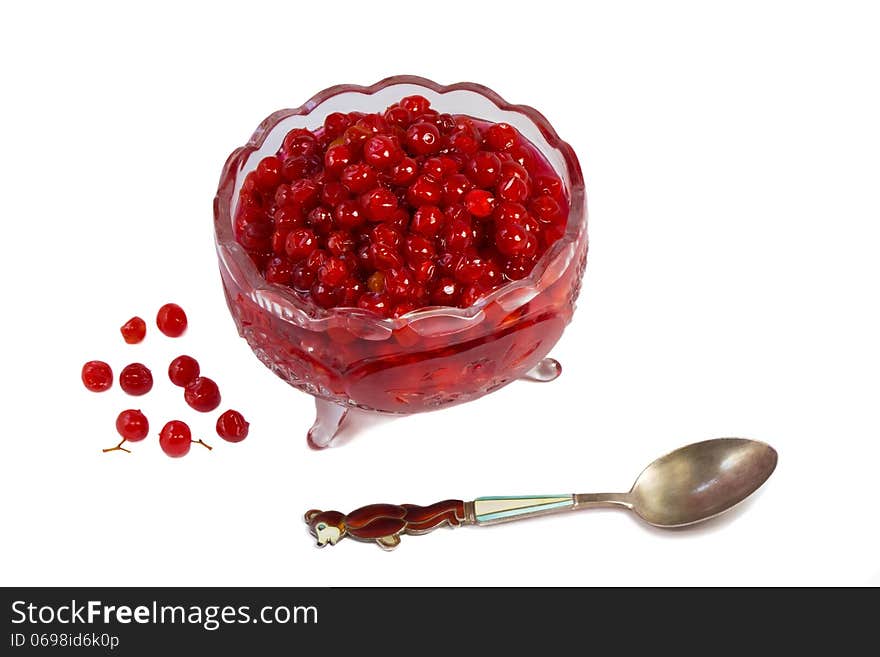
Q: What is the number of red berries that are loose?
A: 9